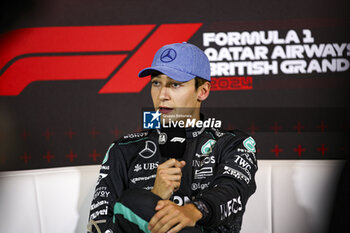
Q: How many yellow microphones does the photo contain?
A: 0